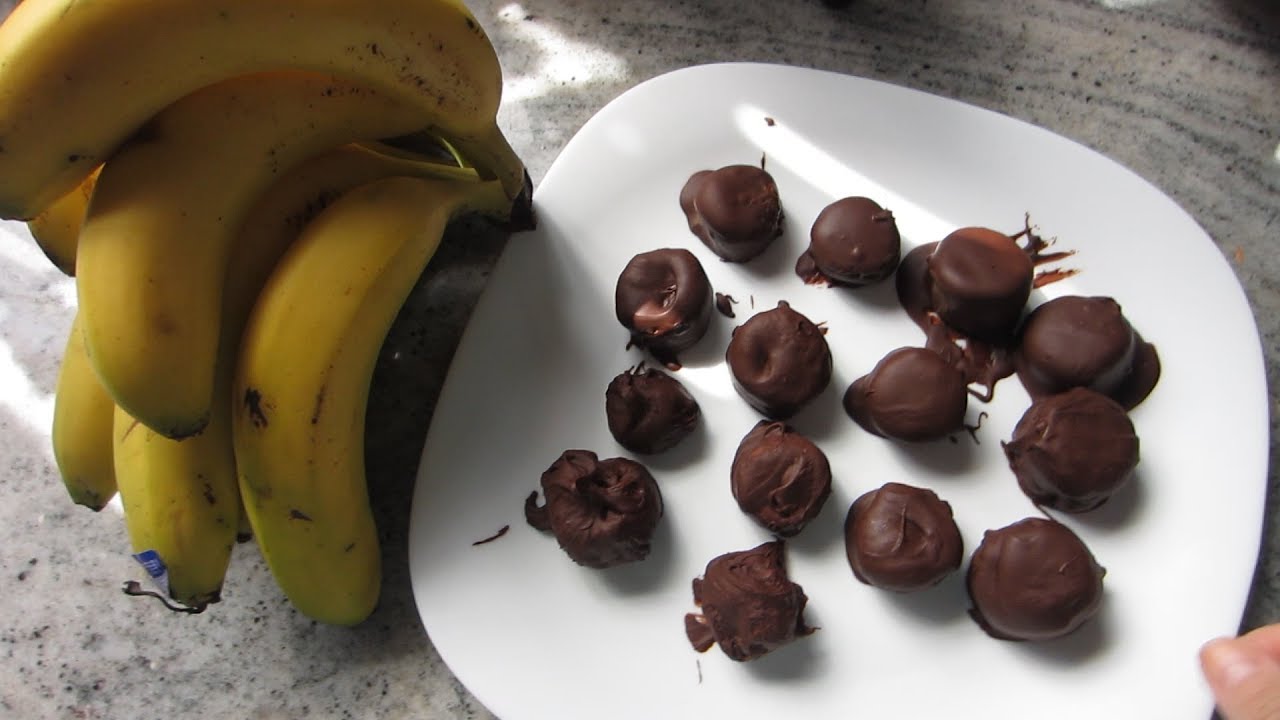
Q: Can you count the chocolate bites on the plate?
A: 14